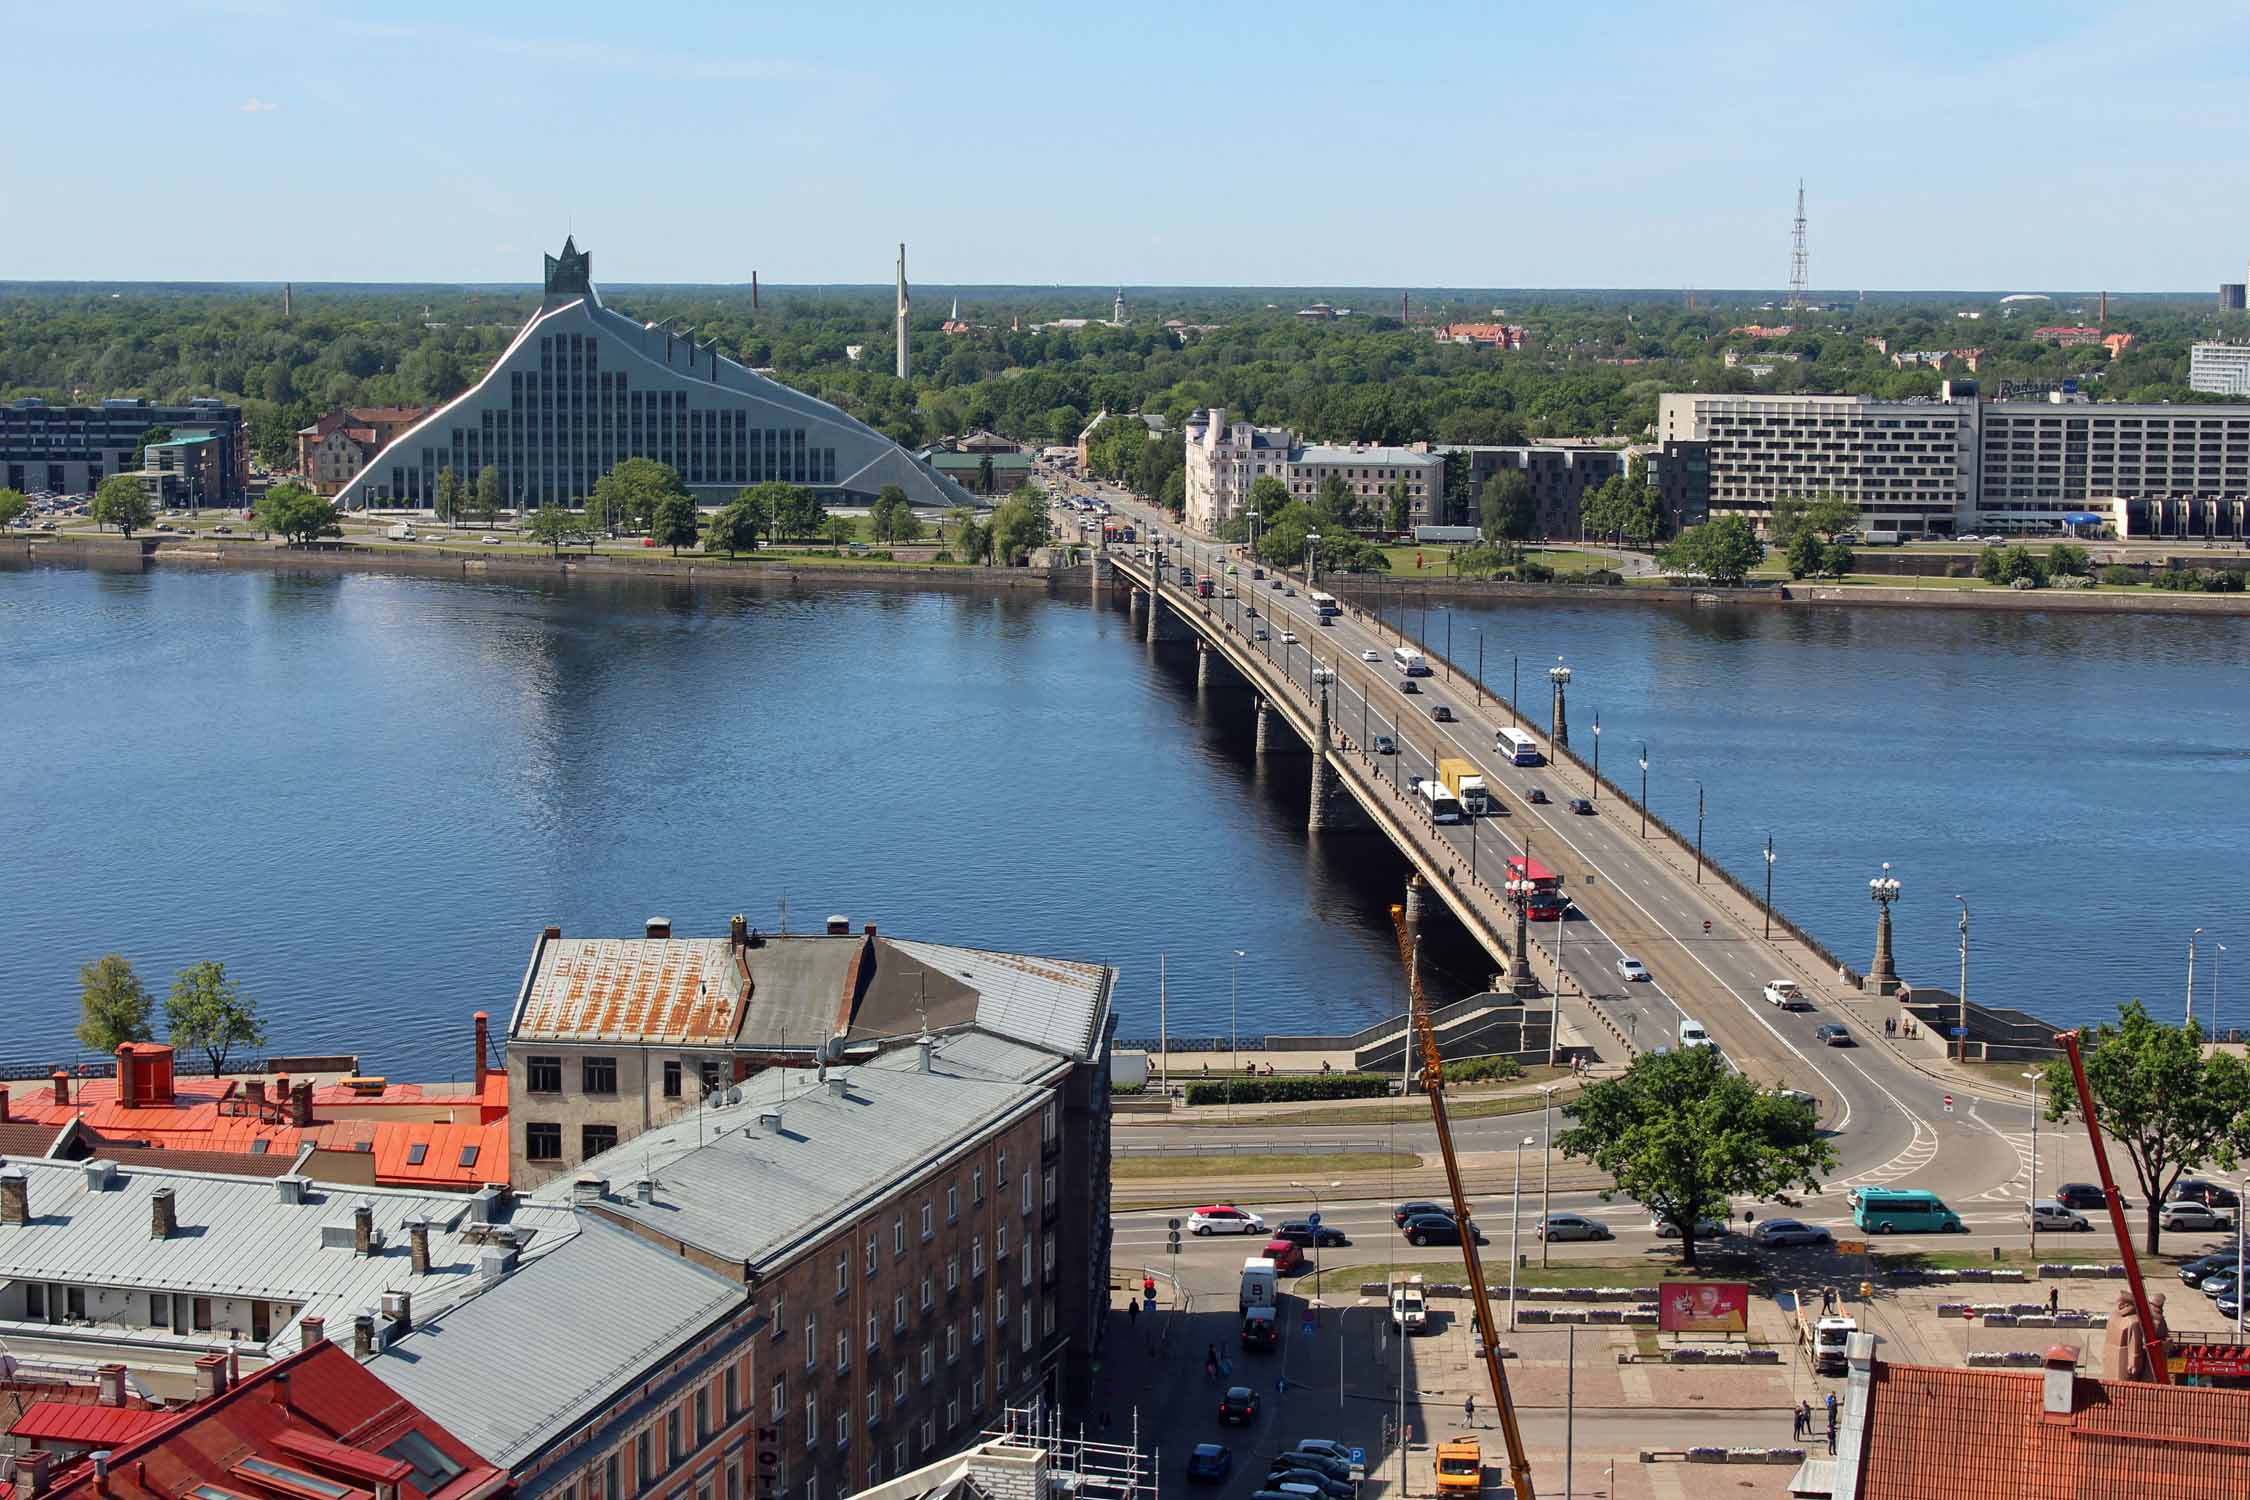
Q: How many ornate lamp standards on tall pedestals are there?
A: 8